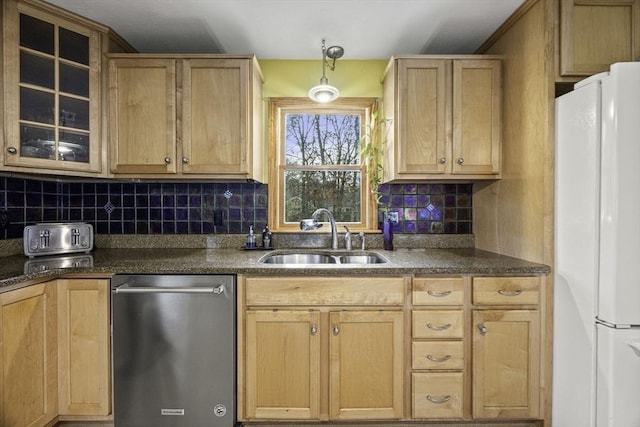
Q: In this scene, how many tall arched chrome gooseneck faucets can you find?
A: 1